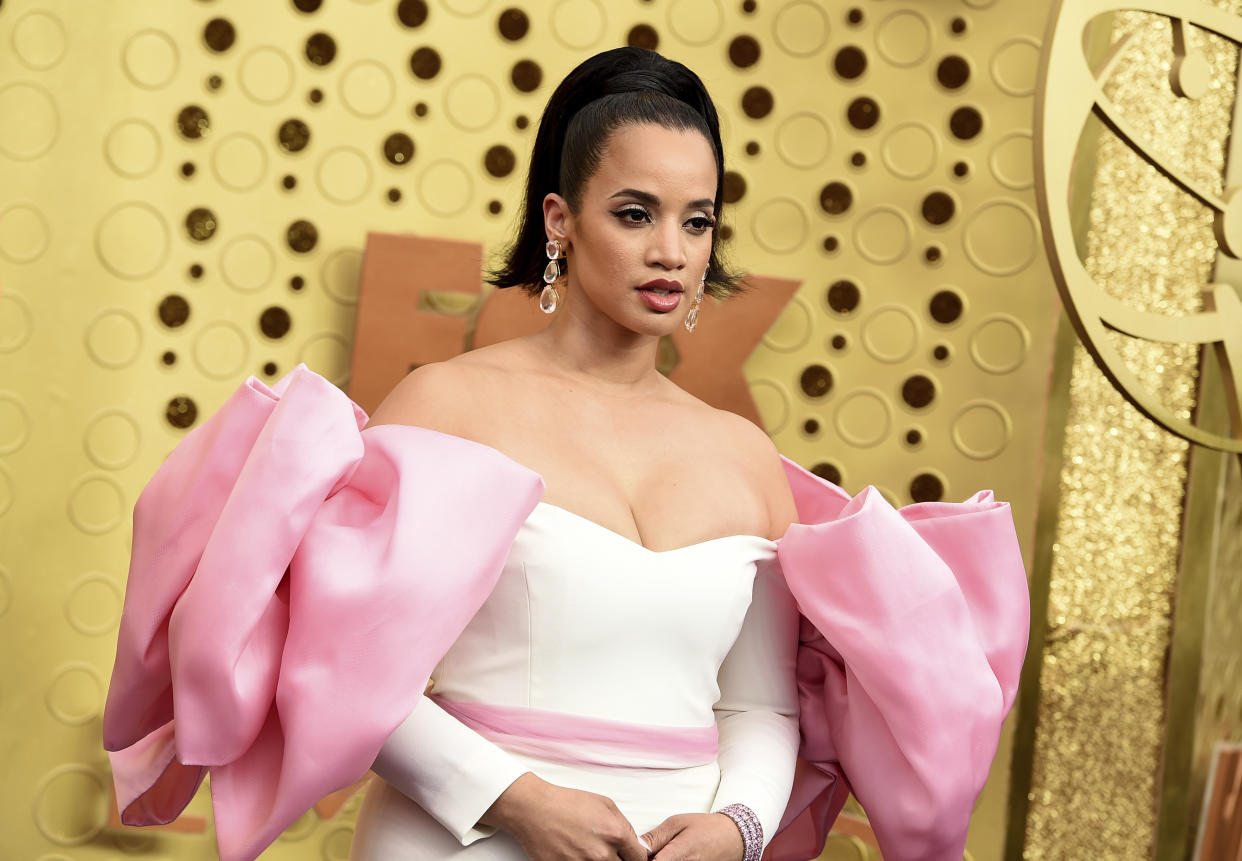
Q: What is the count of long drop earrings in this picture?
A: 2